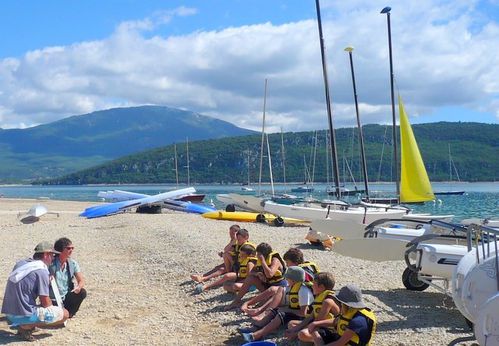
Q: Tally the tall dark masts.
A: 3